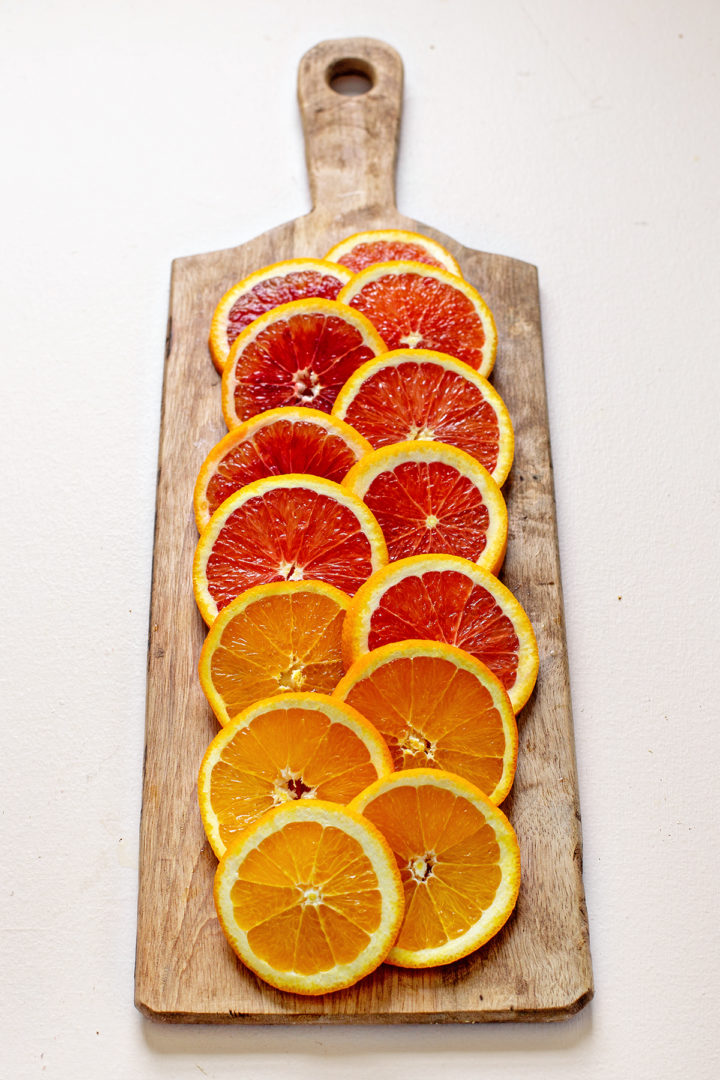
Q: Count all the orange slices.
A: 14